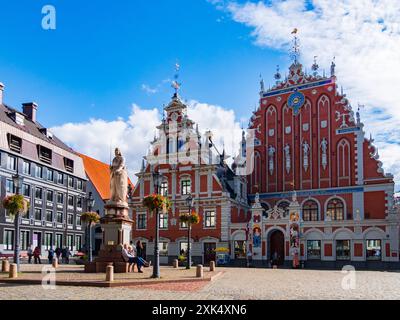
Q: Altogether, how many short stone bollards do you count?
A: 7